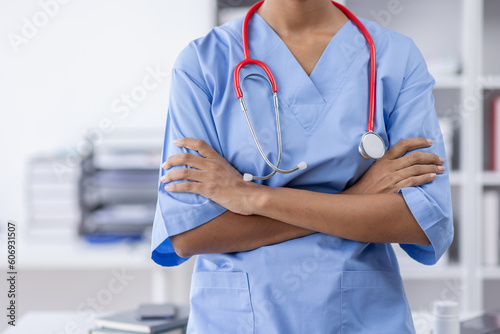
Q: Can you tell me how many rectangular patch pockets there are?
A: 2